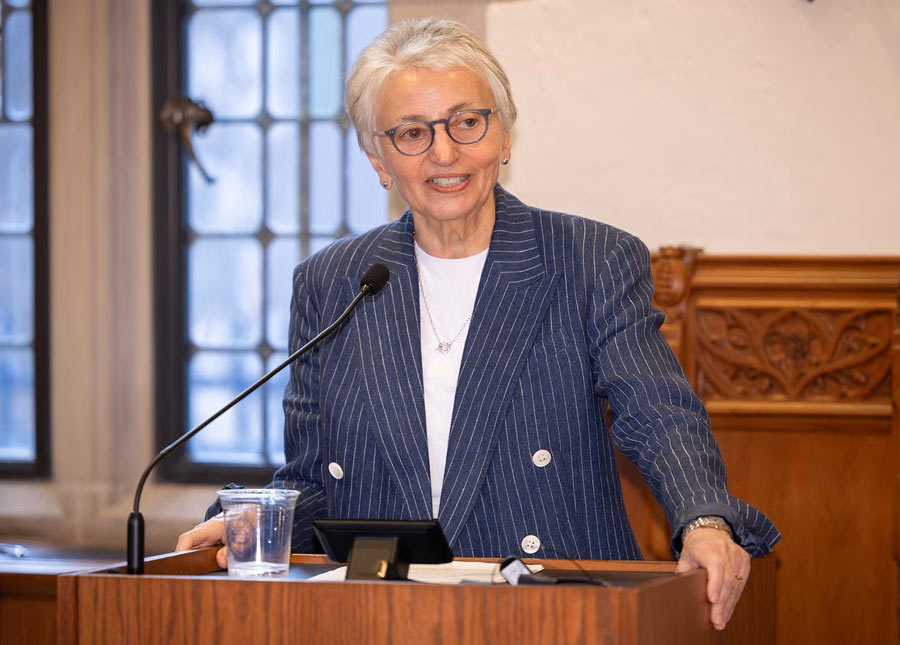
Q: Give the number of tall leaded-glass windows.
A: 2